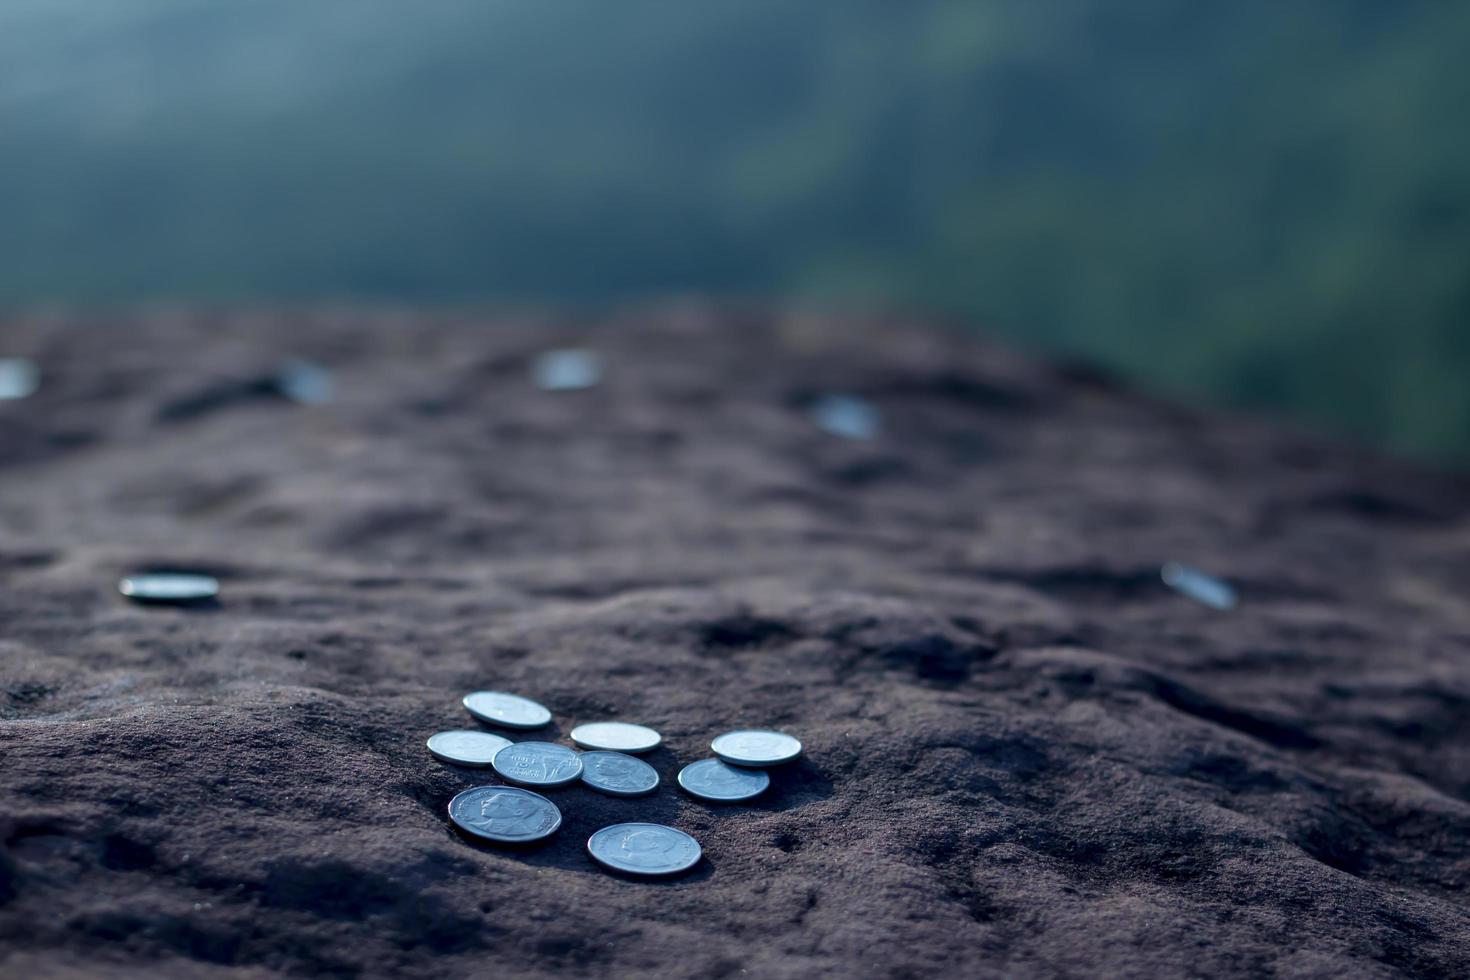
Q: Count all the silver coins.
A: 15